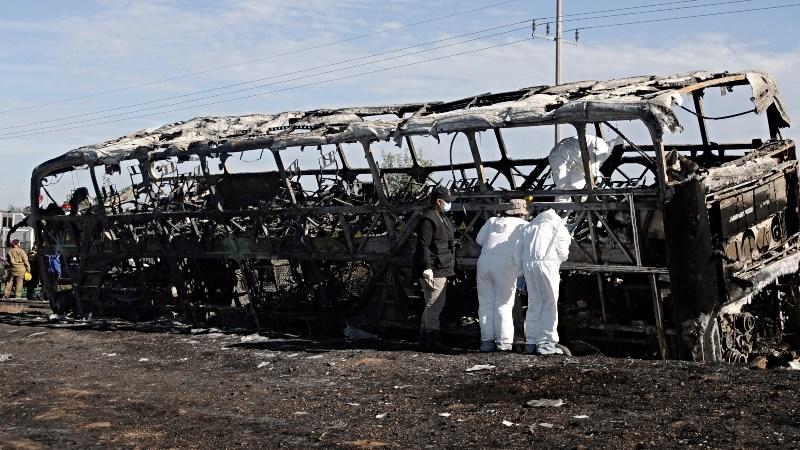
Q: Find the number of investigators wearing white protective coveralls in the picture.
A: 3